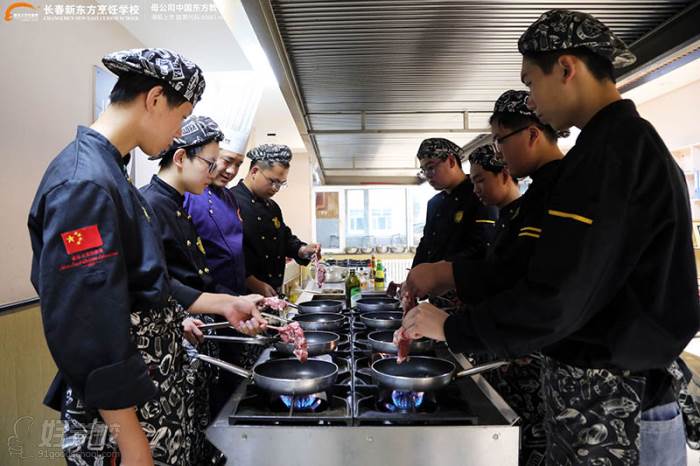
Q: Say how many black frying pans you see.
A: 8